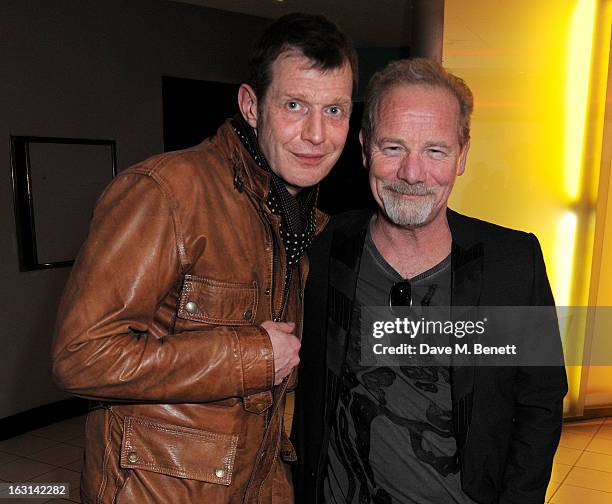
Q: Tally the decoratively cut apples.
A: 0